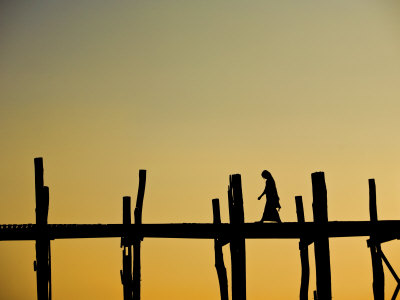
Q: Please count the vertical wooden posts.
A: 9